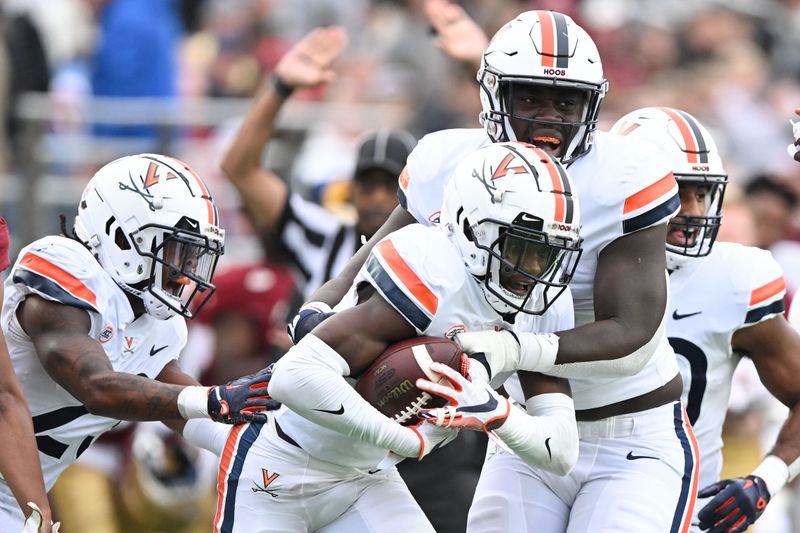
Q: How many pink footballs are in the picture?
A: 0